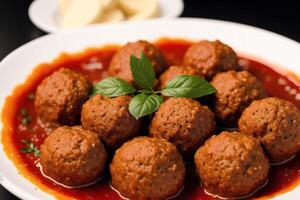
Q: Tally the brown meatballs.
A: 11